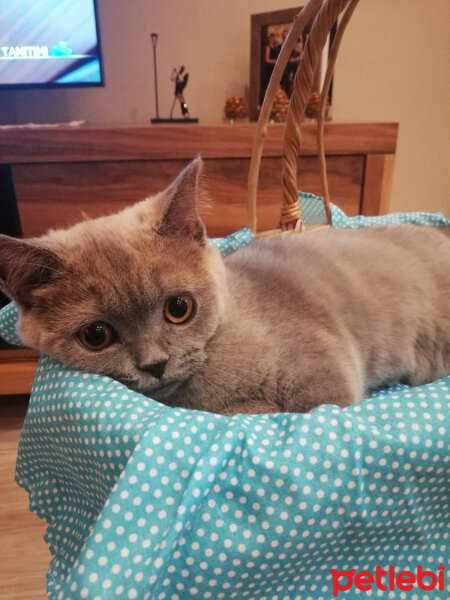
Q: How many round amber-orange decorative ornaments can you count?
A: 3